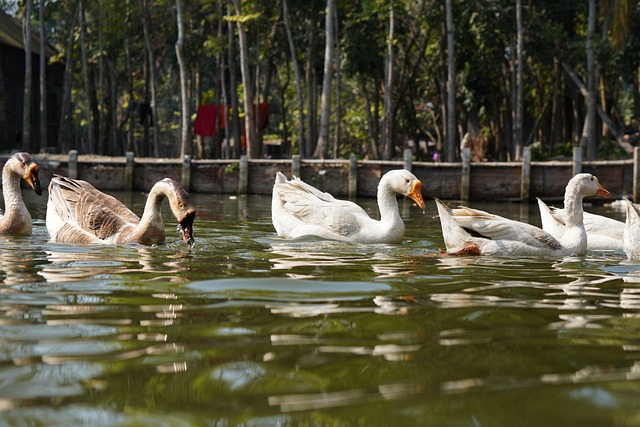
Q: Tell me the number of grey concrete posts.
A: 11